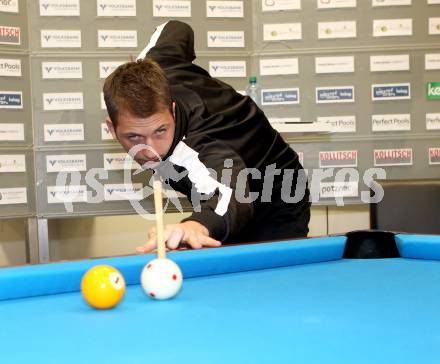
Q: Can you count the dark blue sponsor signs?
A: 4